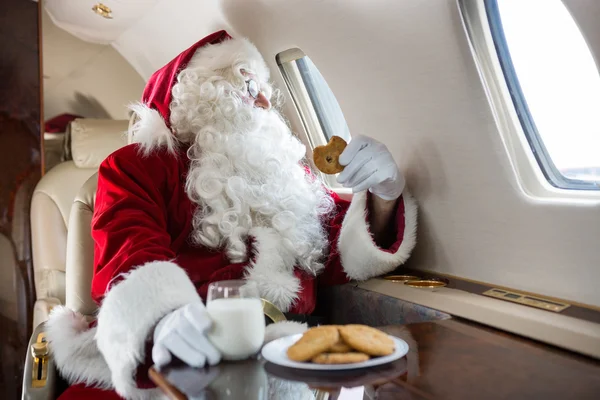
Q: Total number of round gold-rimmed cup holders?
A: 2